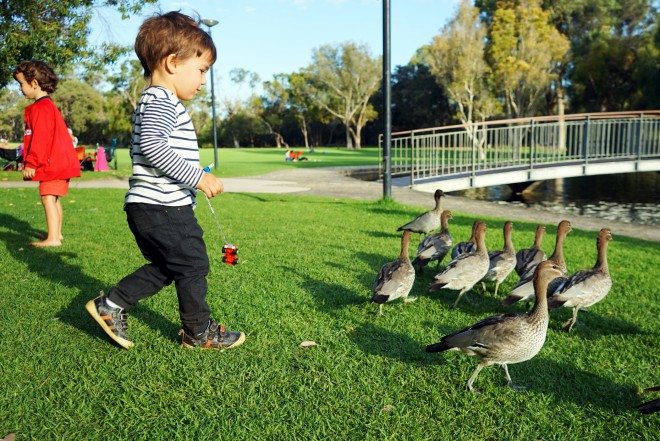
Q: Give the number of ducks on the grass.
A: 10